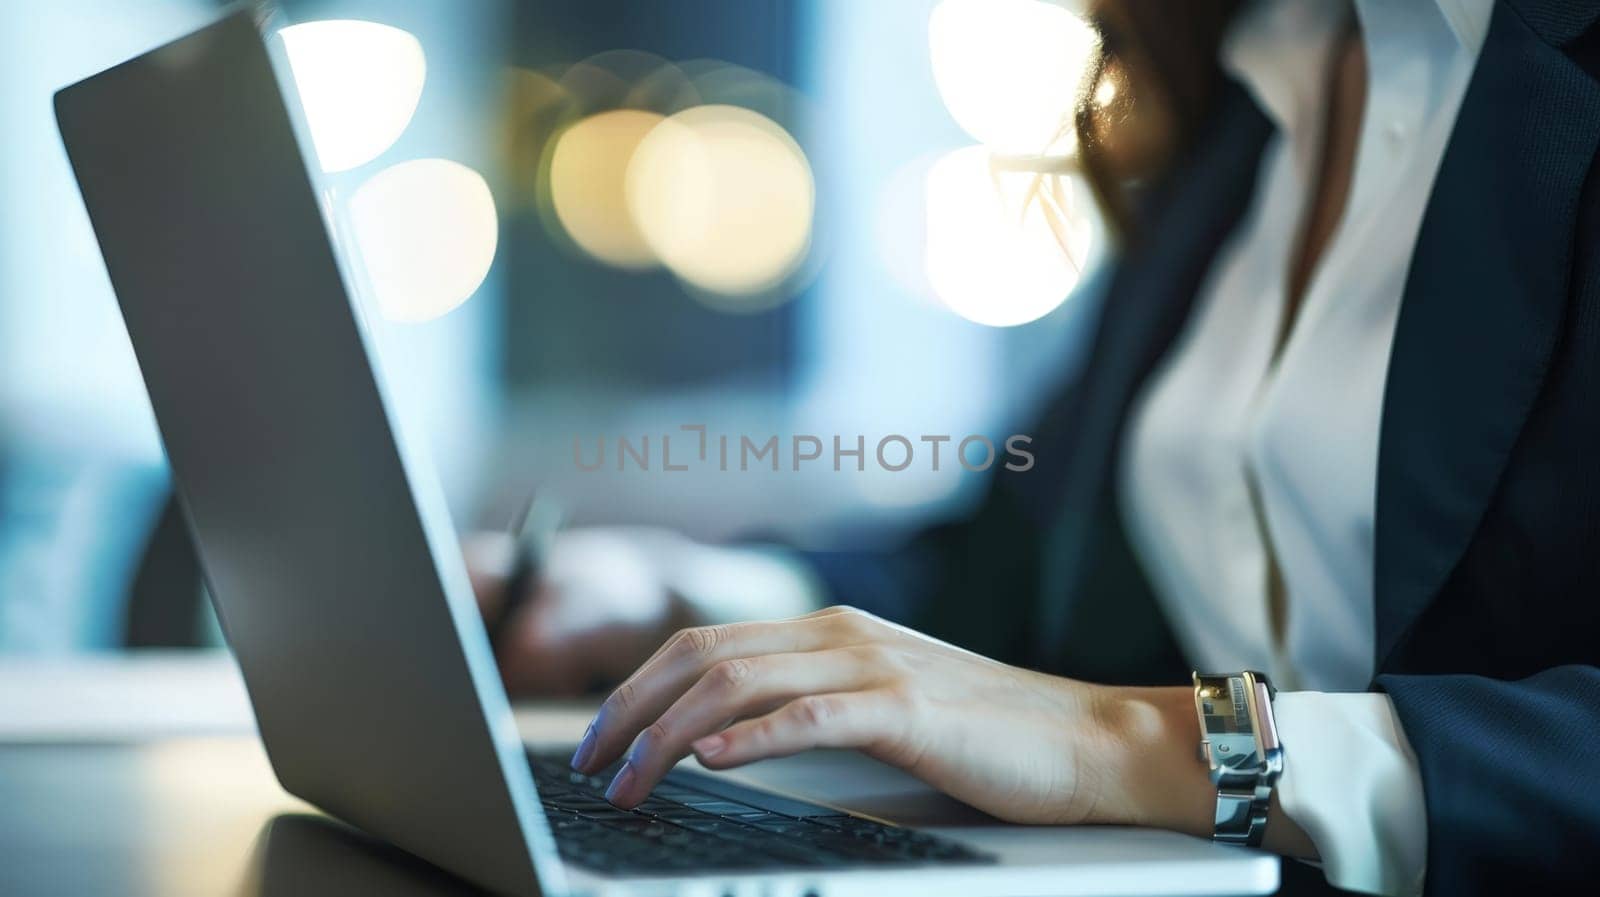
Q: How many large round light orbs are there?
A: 6